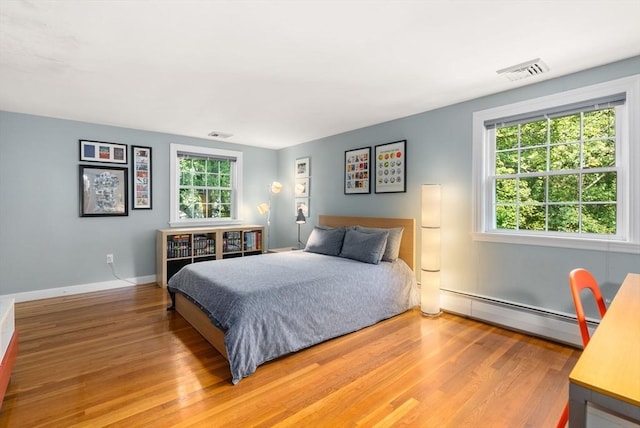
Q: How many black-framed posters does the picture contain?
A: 5